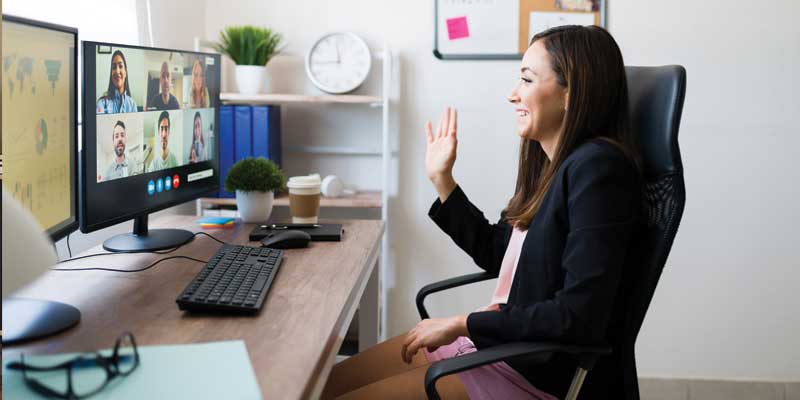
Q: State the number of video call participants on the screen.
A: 6